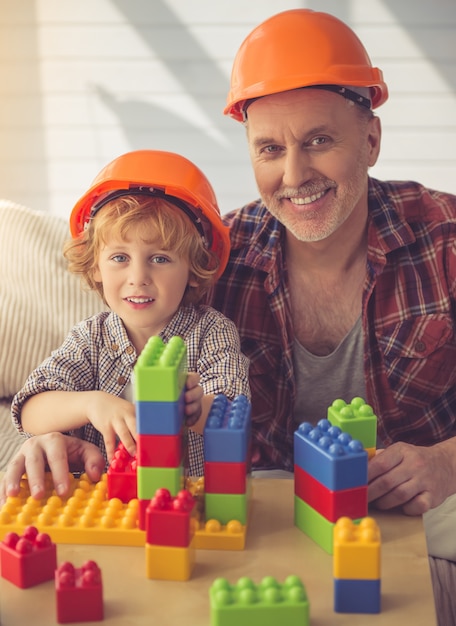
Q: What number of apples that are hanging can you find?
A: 0